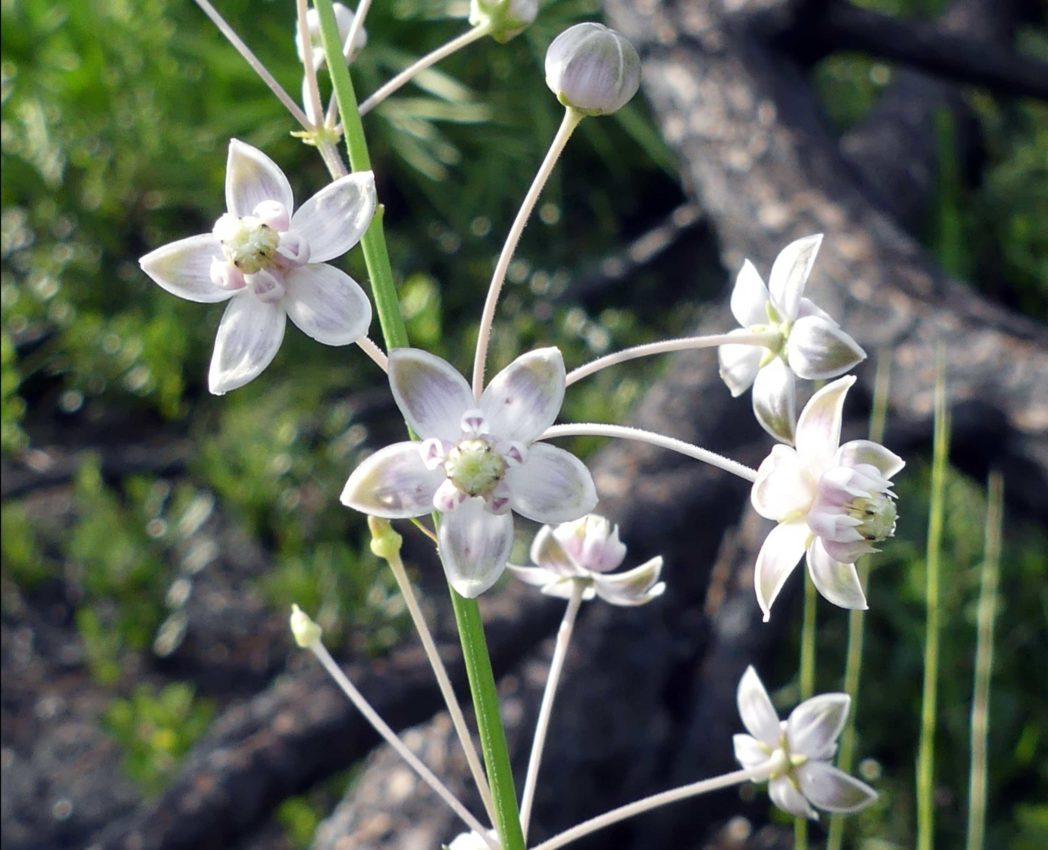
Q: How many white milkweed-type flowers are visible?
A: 6